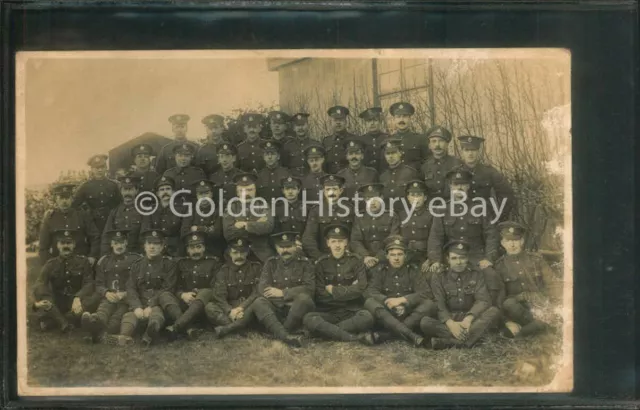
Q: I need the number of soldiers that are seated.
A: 10